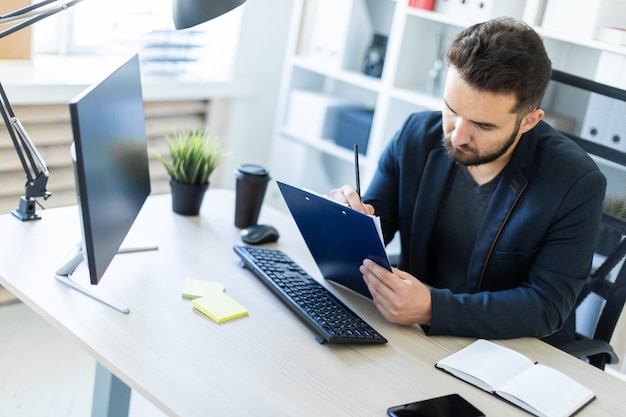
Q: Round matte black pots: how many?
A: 1